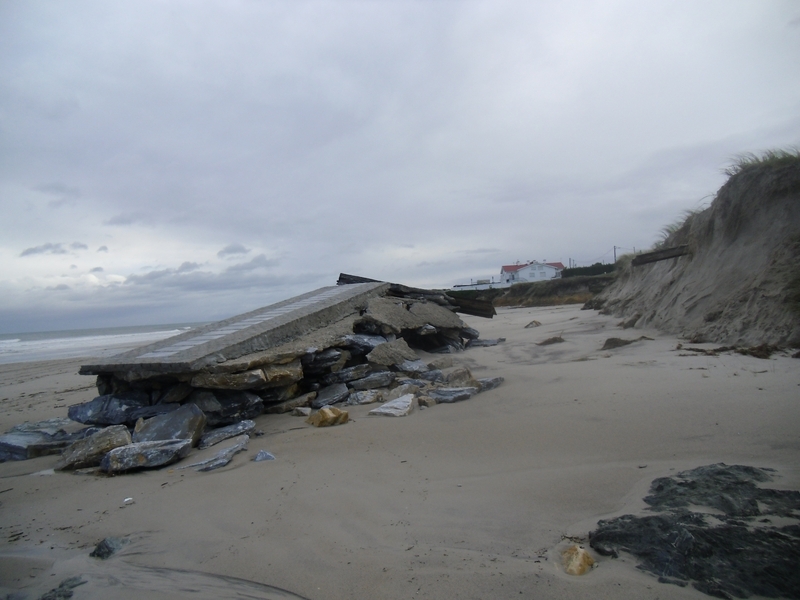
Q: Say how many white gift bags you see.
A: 0